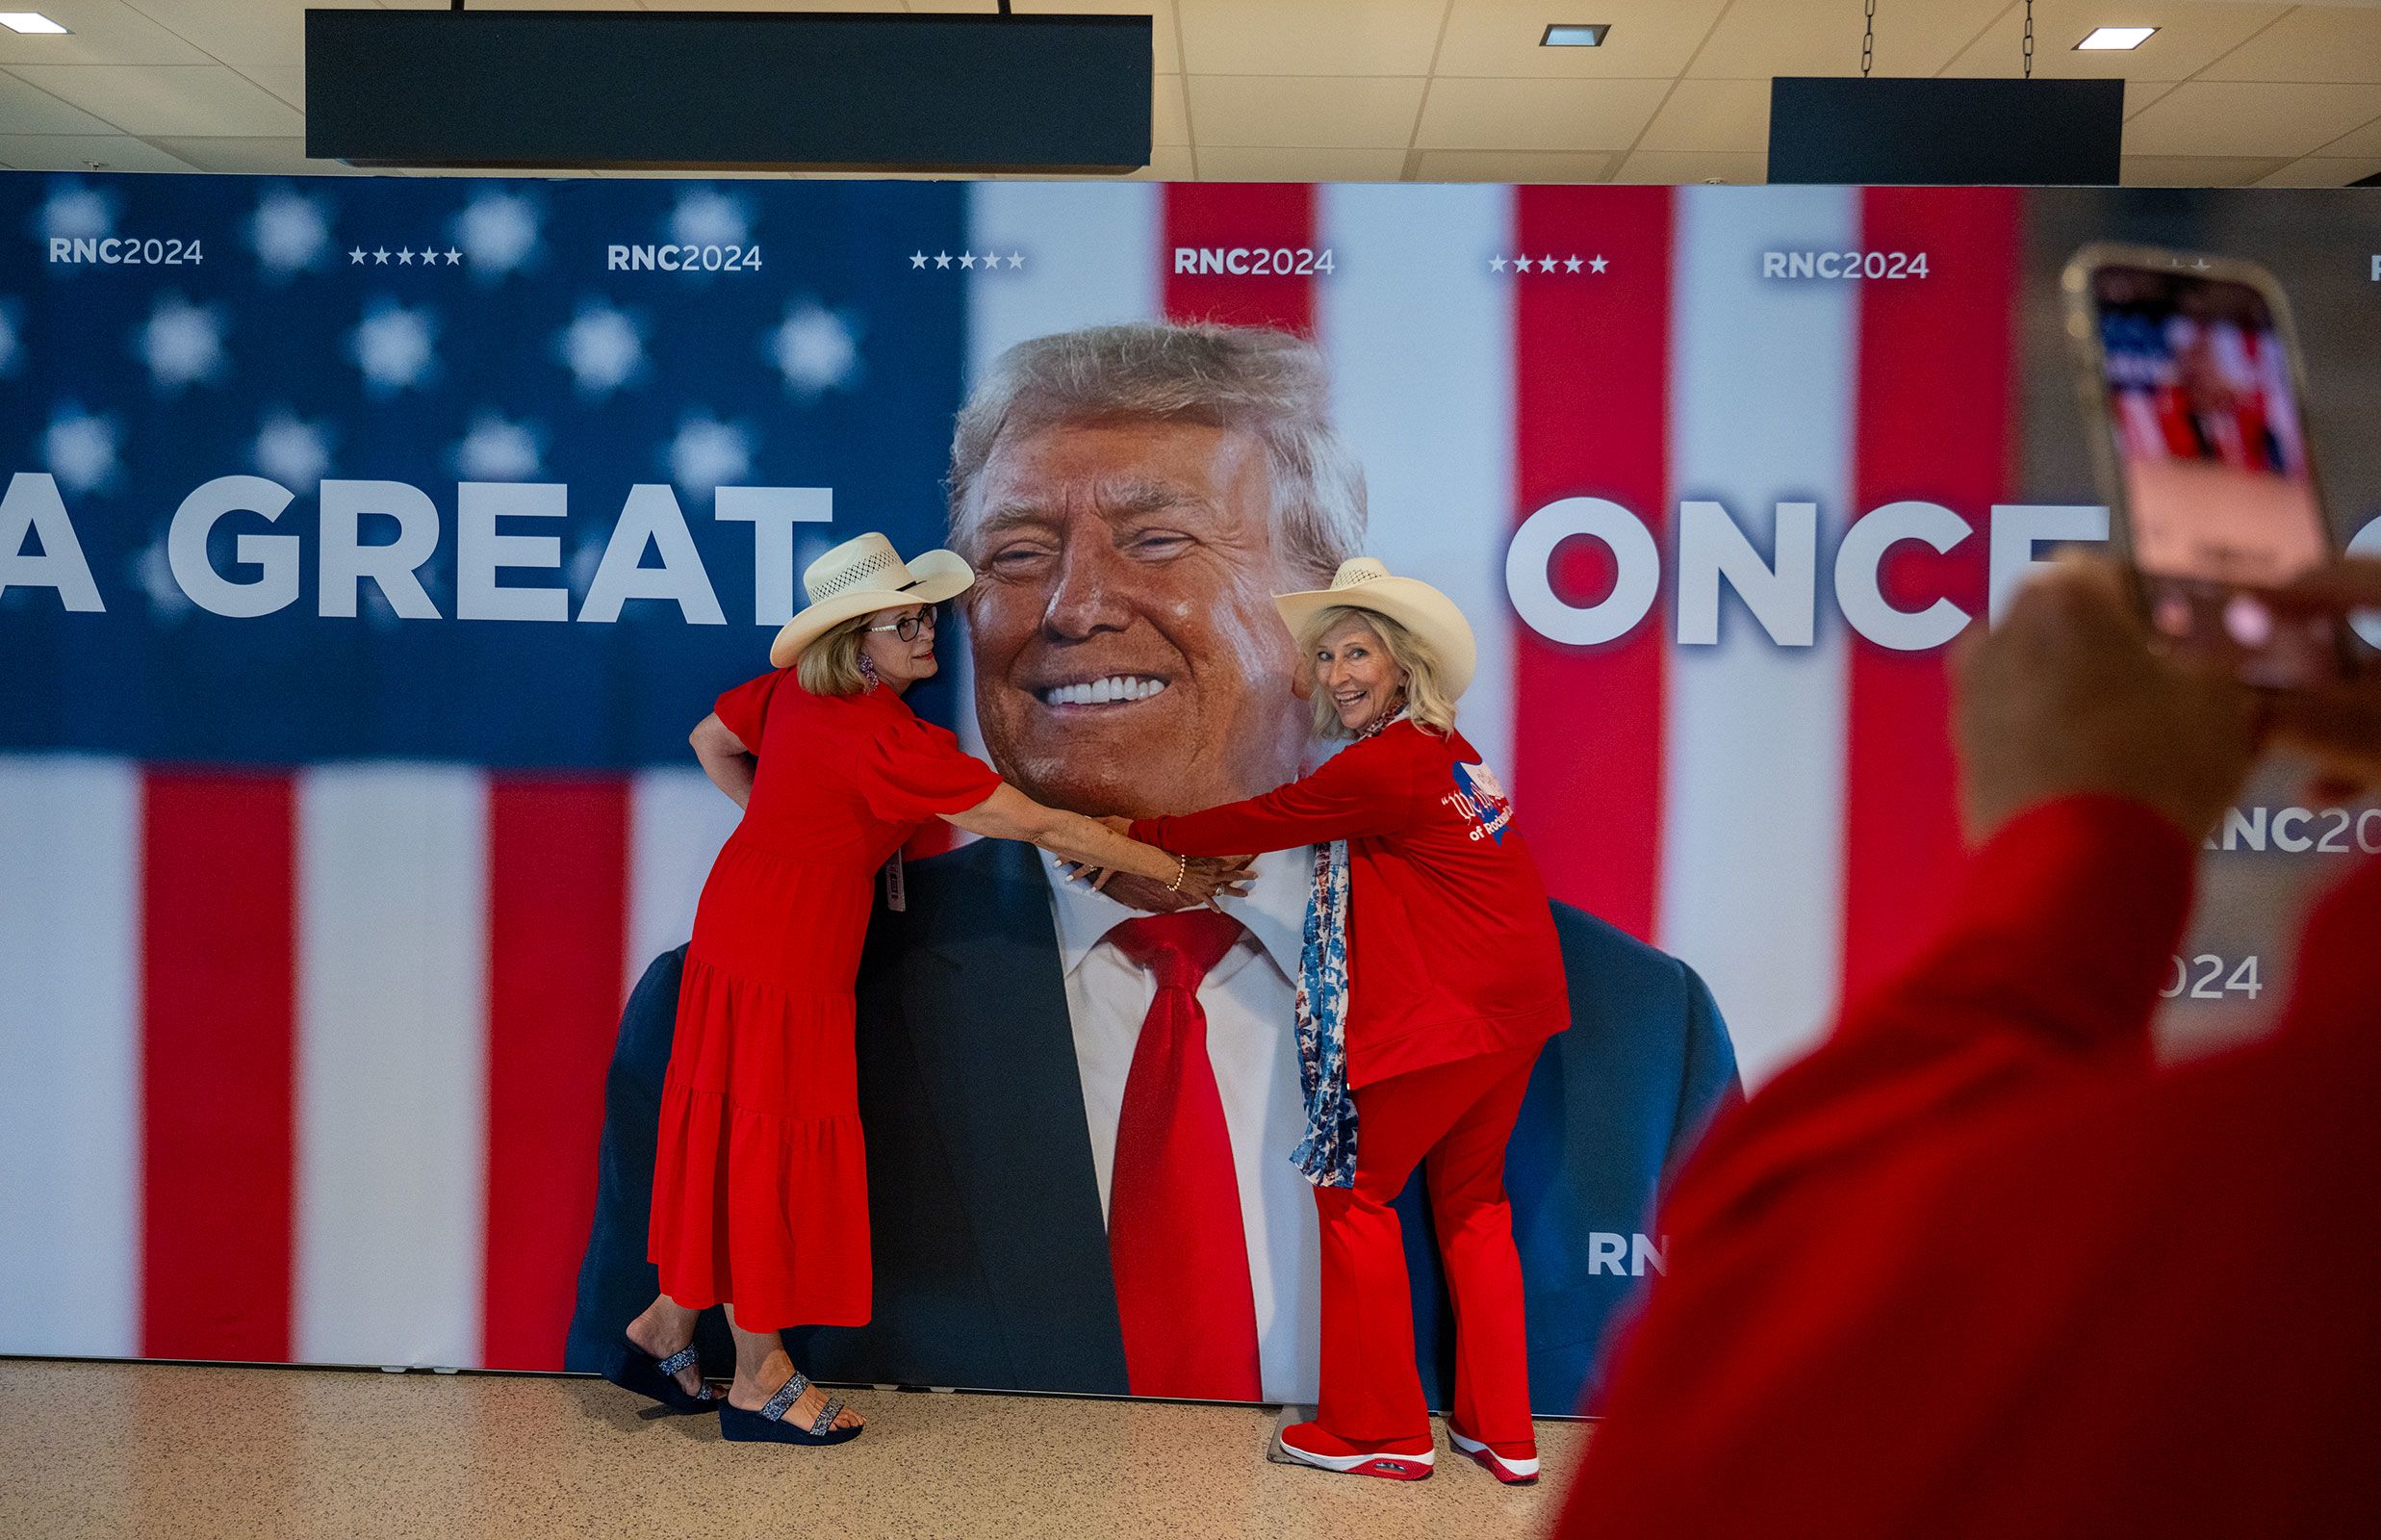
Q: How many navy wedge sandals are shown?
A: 2